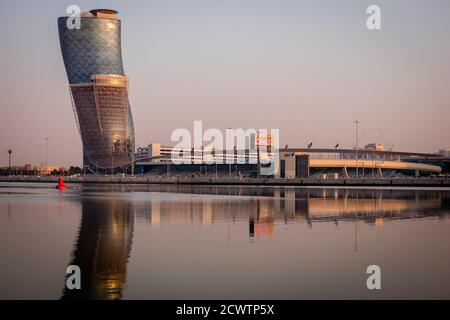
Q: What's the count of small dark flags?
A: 3